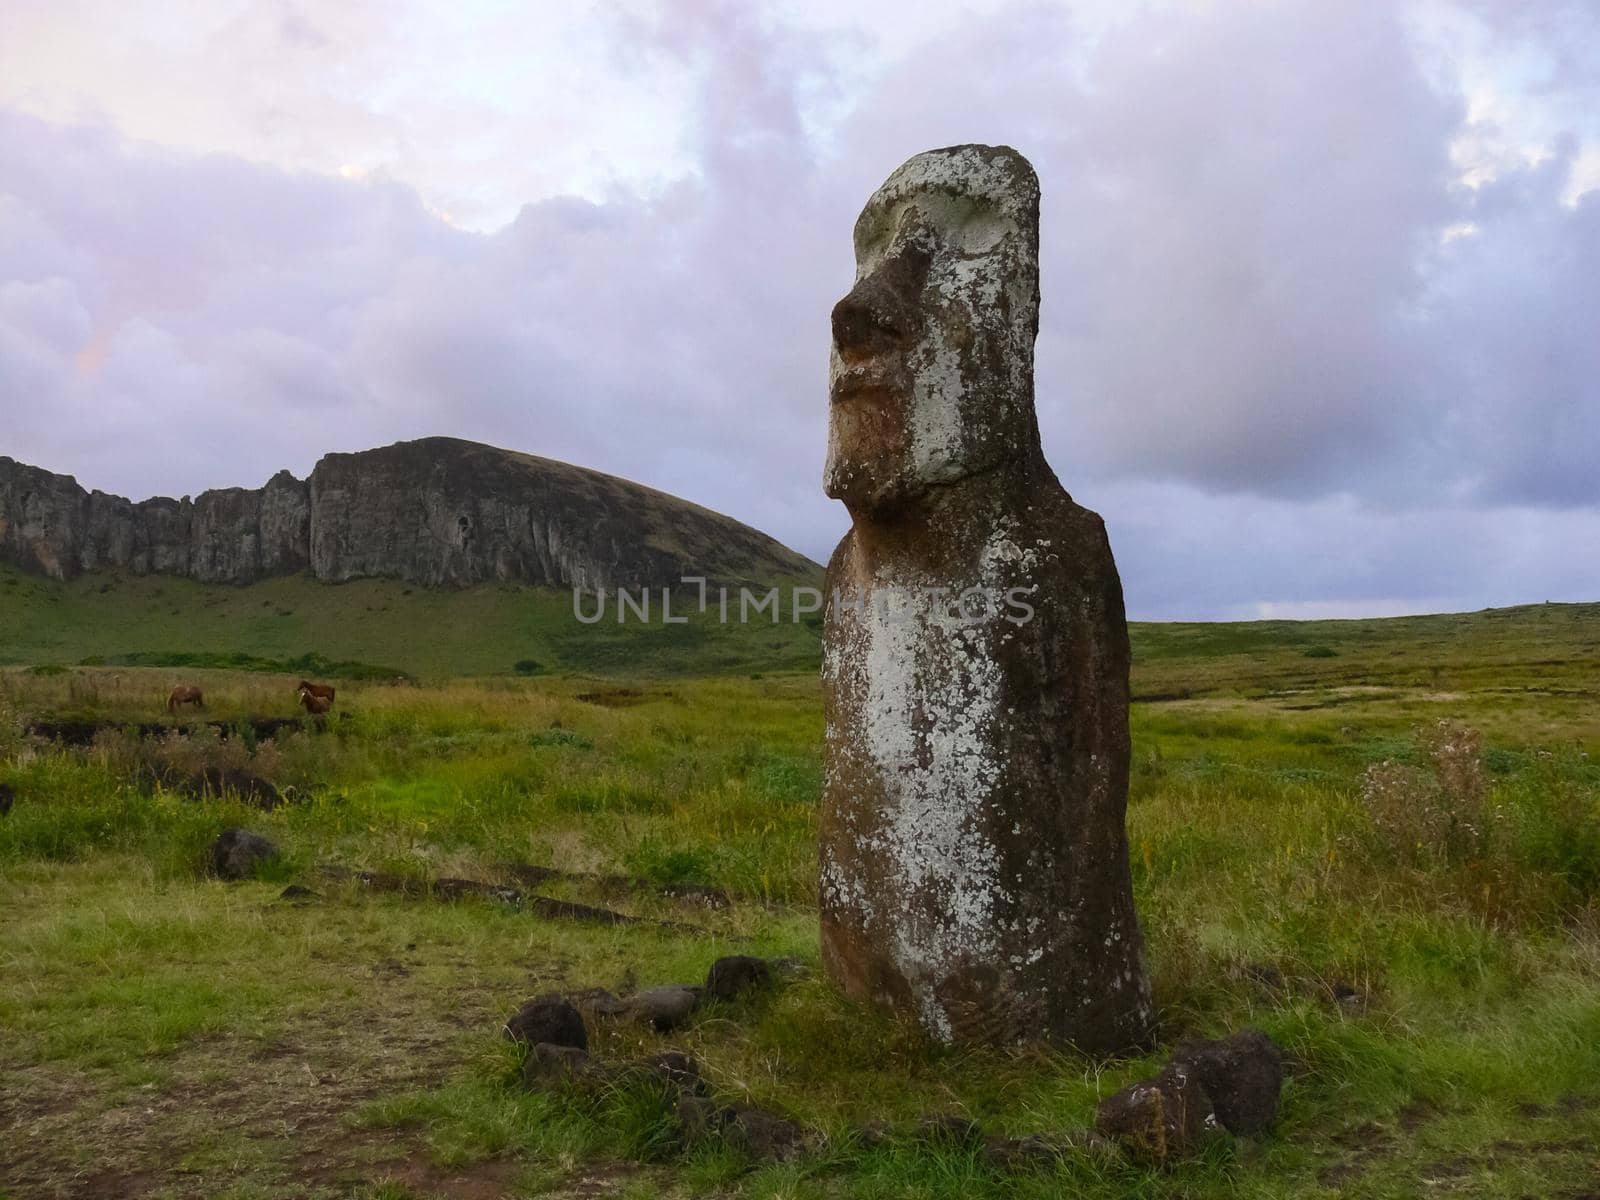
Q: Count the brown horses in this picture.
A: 3